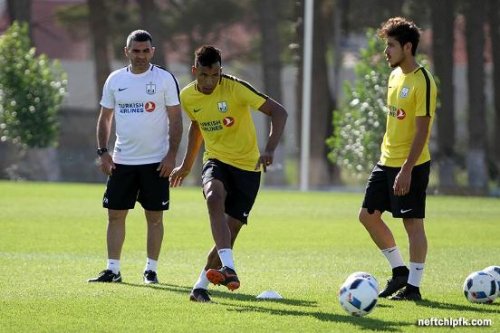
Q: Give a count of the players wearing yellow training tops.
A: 2